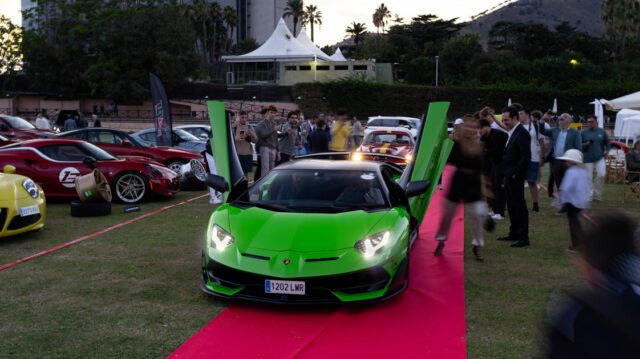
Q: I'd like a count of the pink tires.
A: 0